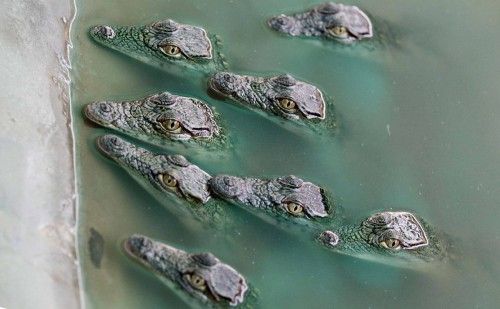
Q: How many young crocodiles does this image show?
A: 8